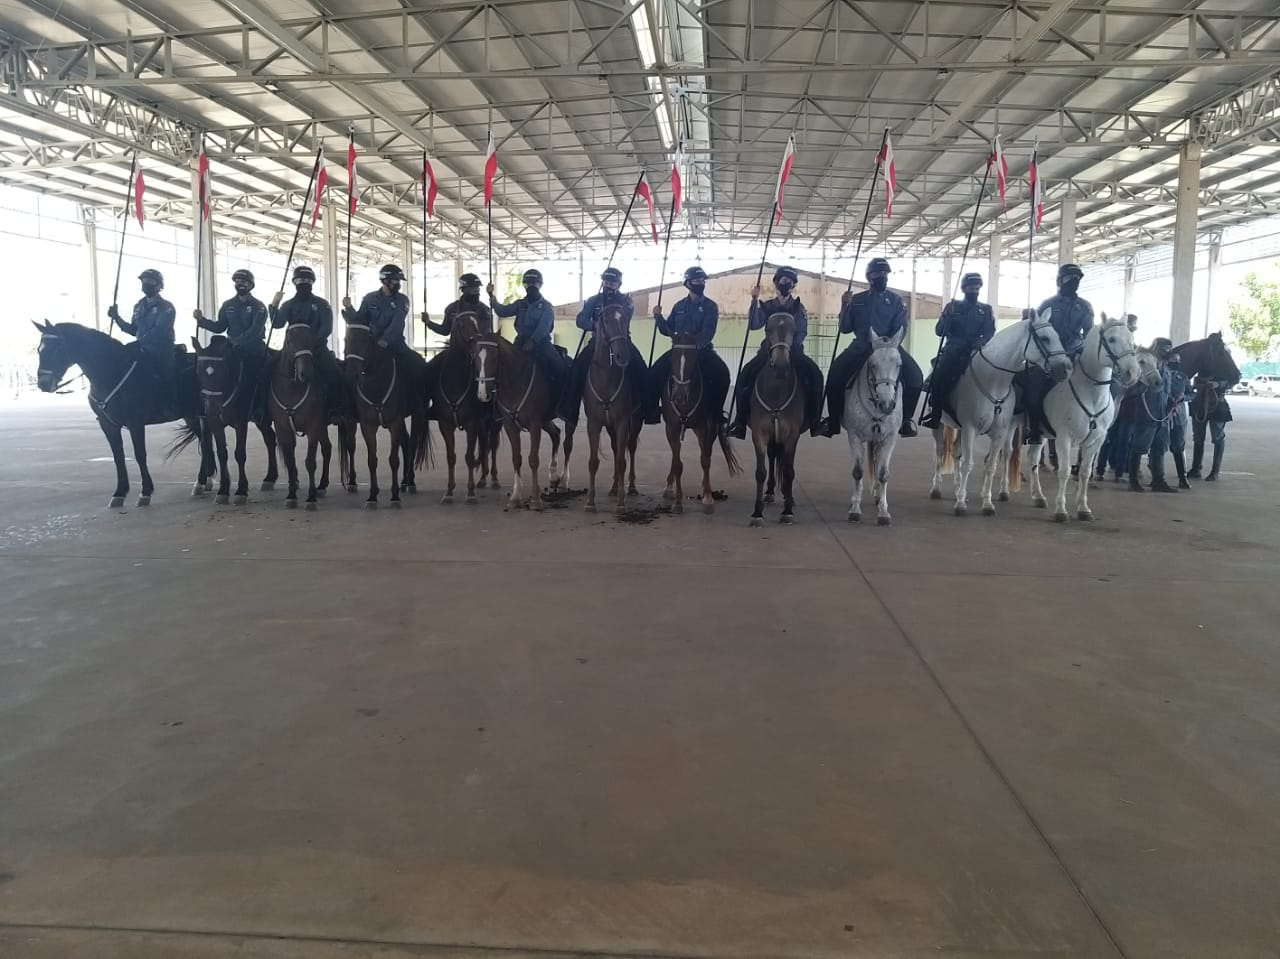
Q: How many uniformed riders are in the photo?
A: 12